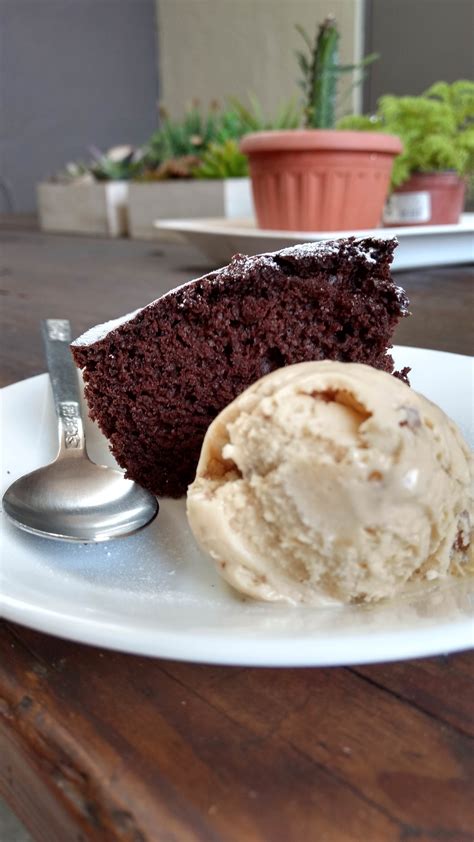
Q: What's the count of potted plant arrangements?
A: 4